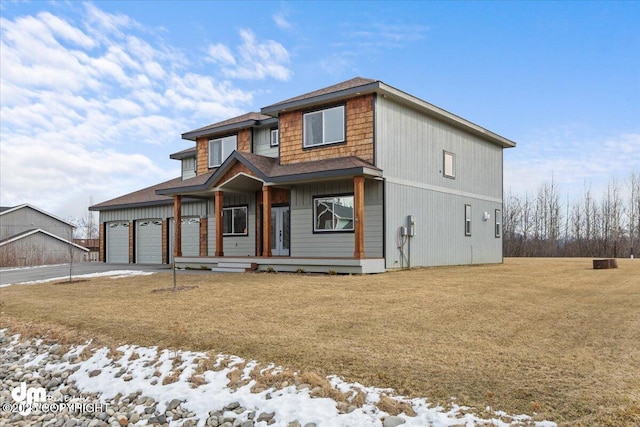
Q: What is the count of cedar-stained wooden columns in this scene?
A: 4